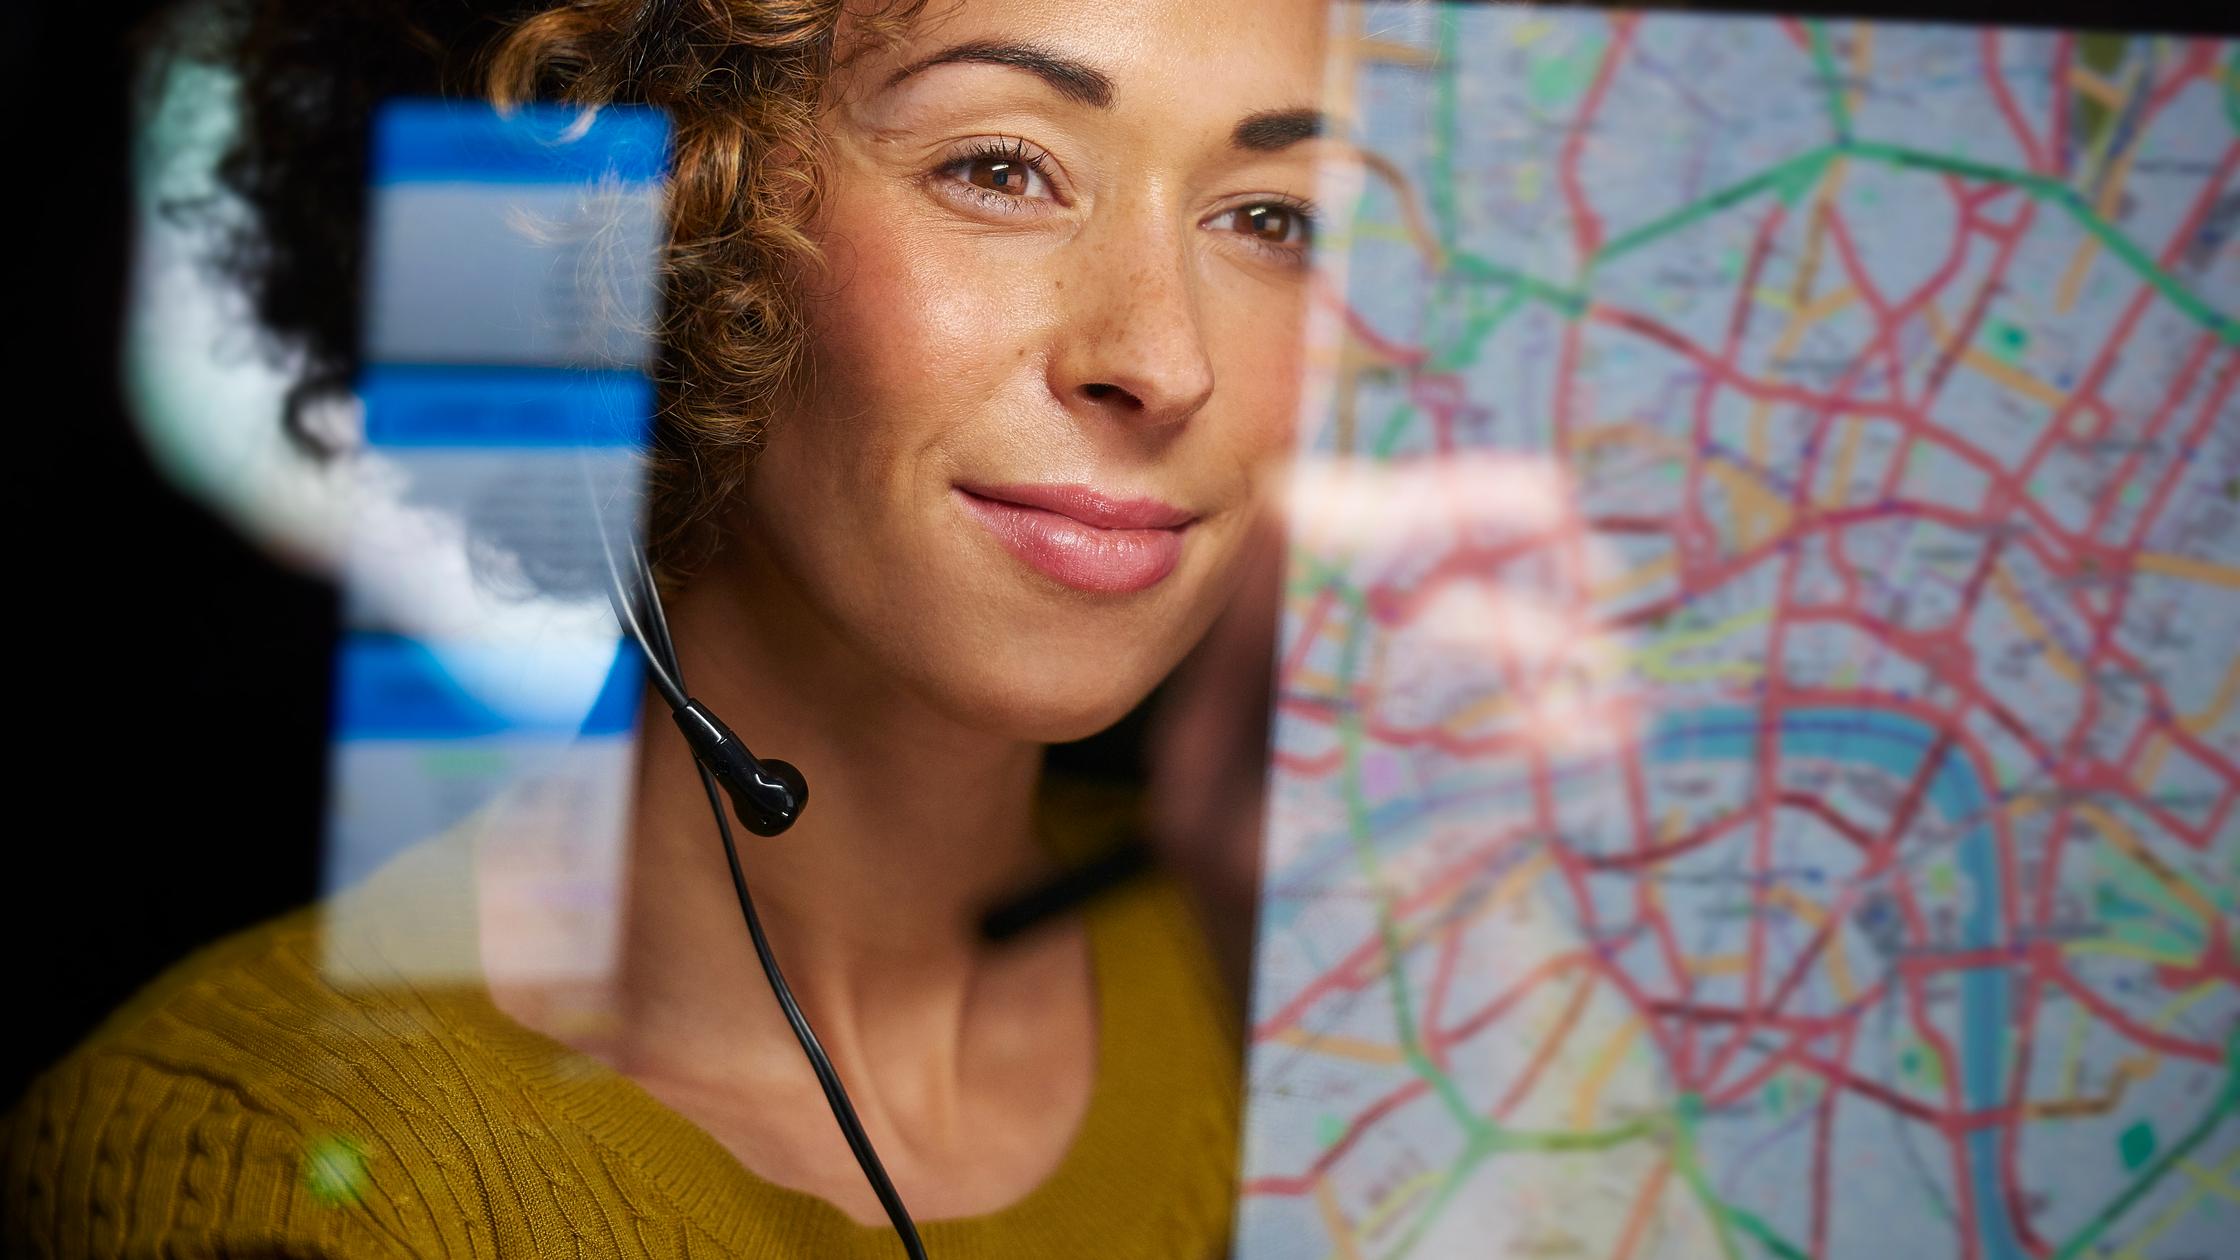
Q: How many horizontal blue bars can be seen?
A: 3